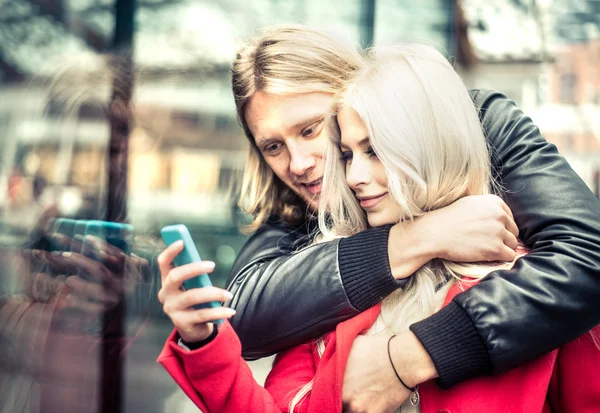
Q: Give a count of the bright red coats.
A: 1